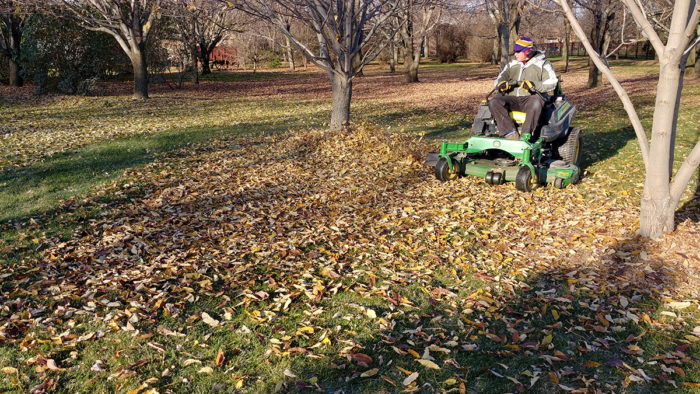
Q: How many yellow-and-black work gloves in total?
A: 2